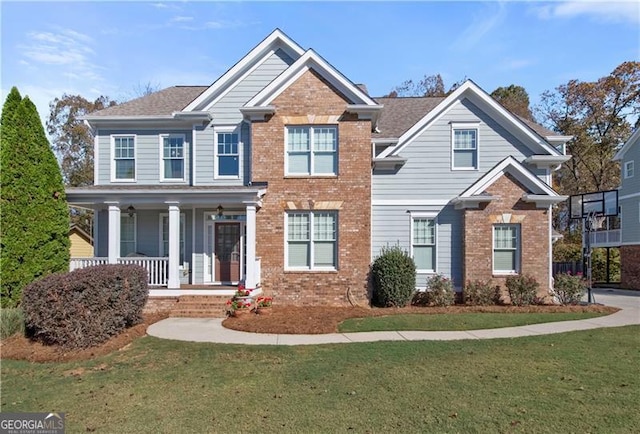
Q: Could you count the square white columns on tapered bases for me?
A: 3